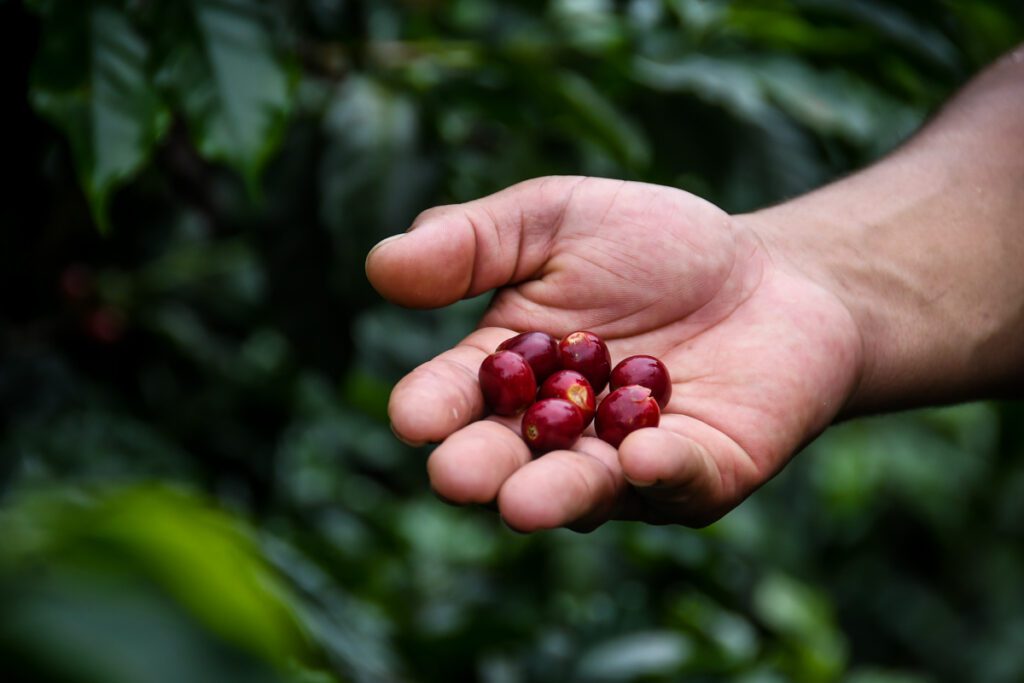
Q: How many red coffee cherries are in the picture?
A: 7